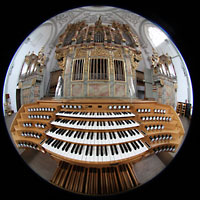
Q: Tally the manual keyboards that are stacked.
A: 4